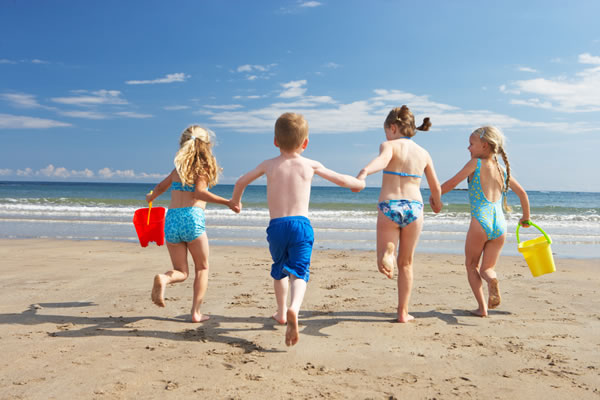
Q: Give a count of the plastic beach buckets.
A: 2